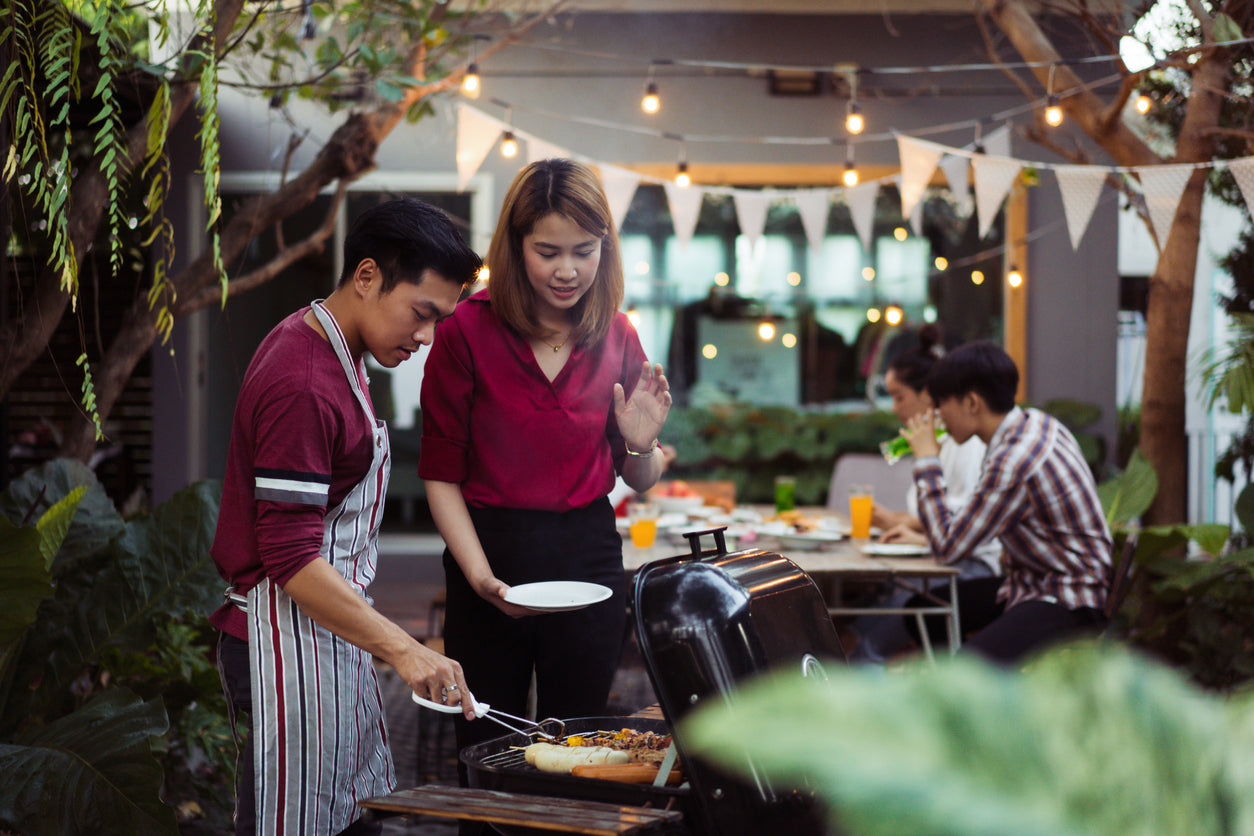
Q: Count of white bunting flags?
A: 15